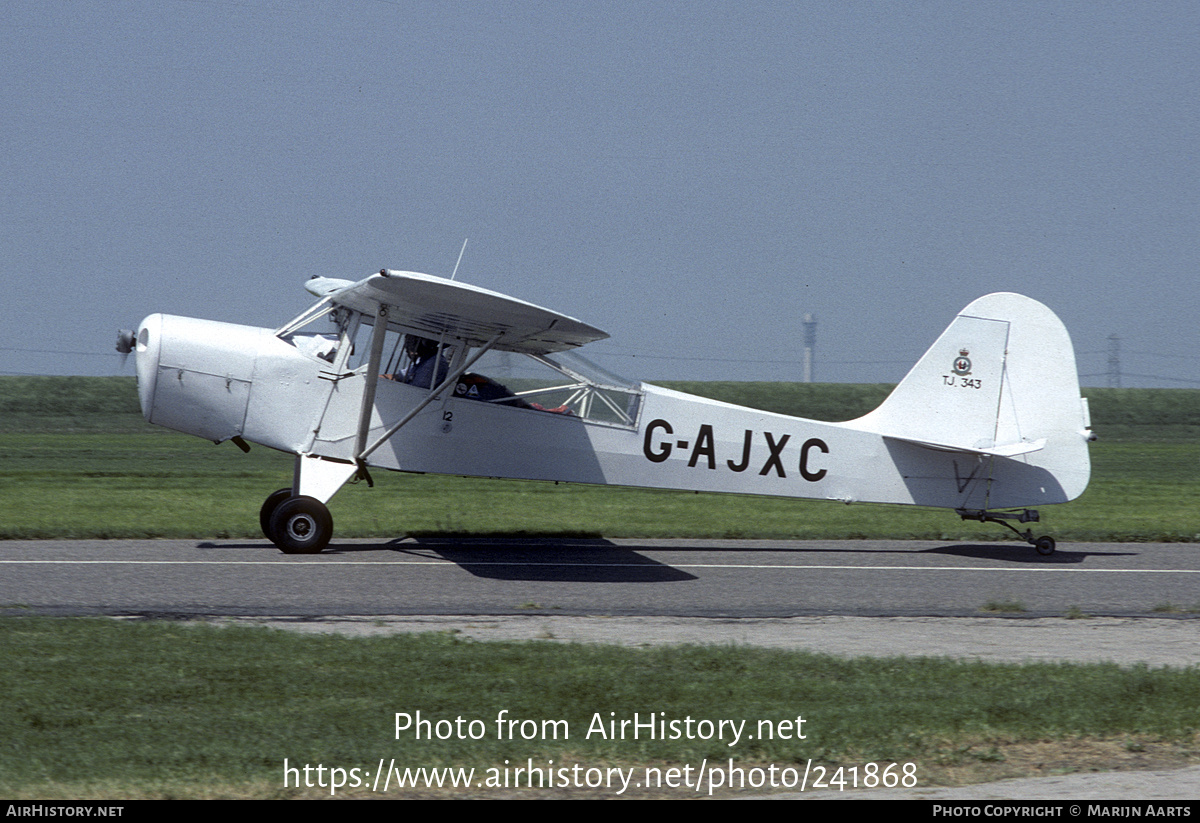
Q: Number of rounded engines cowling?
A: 1